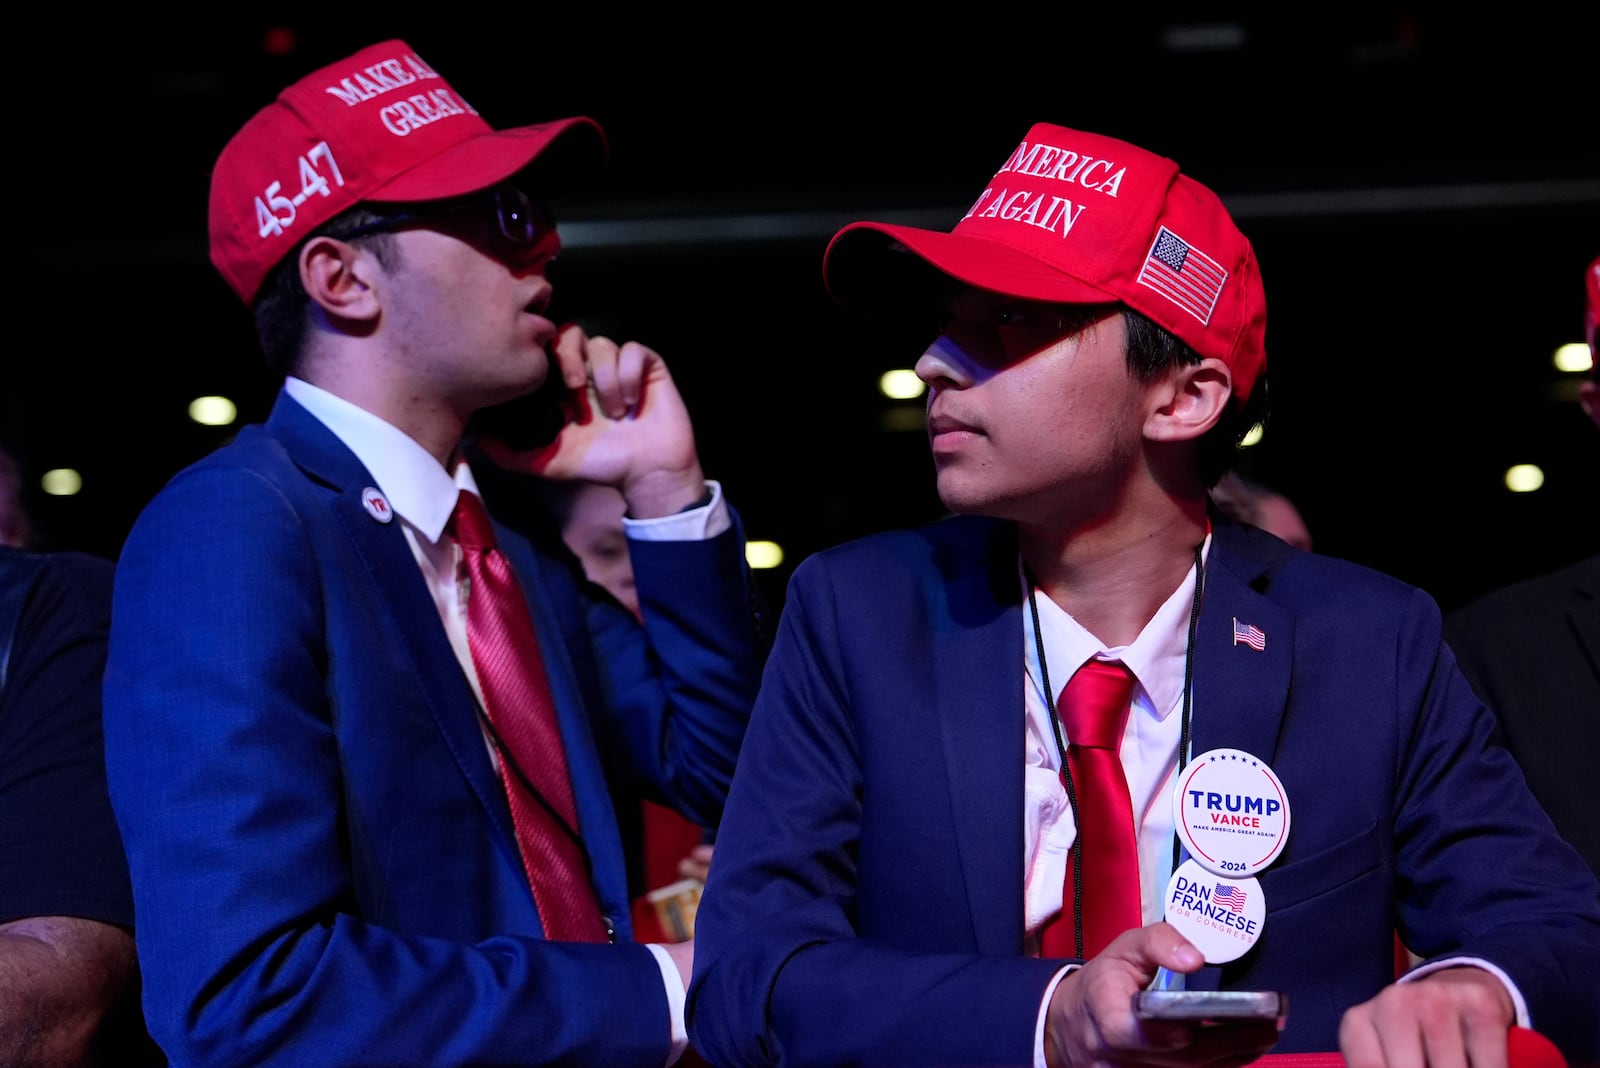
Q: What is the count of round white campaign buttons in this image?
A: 2